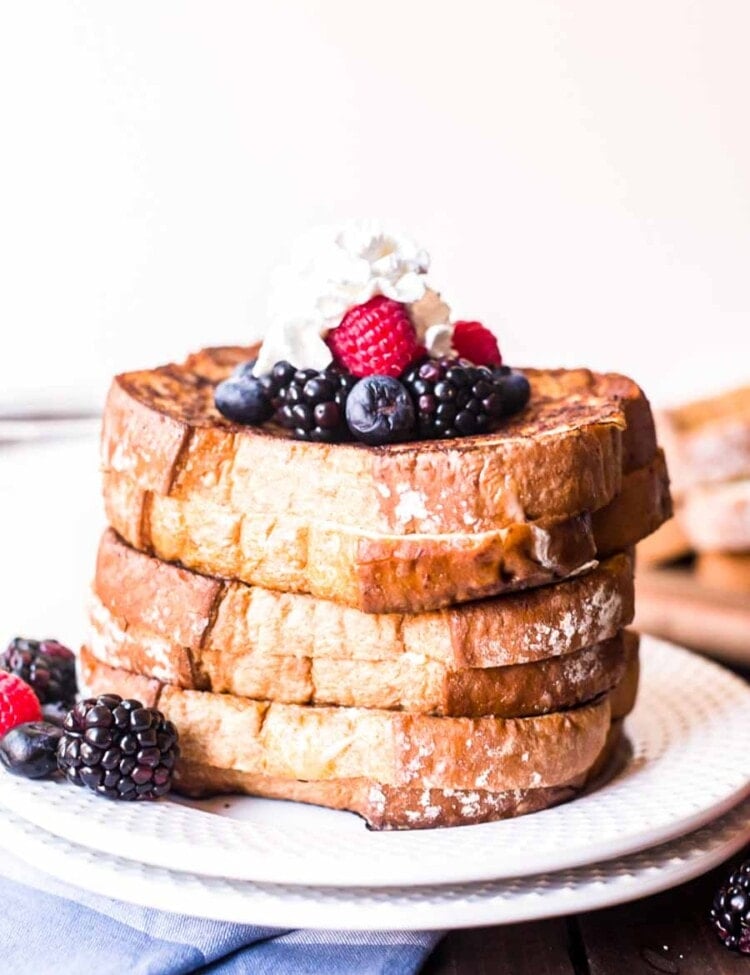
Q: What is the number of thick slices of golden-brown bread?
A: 6